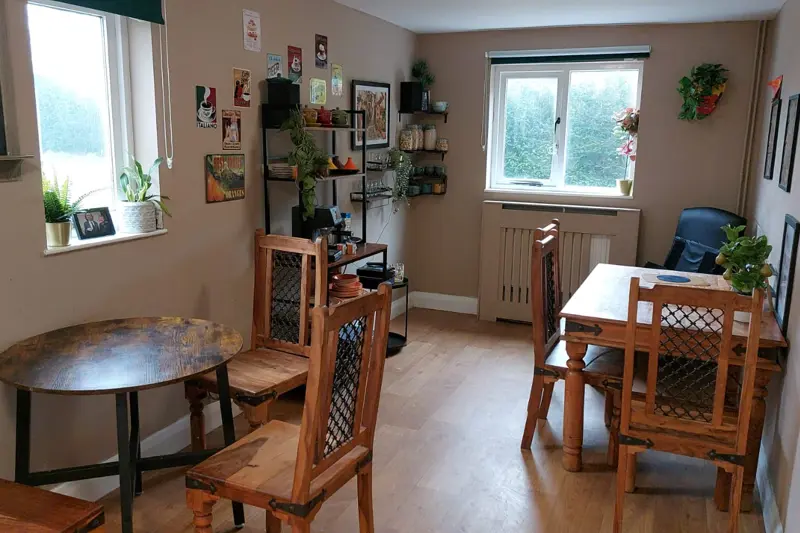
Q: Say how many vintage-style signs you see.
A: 10